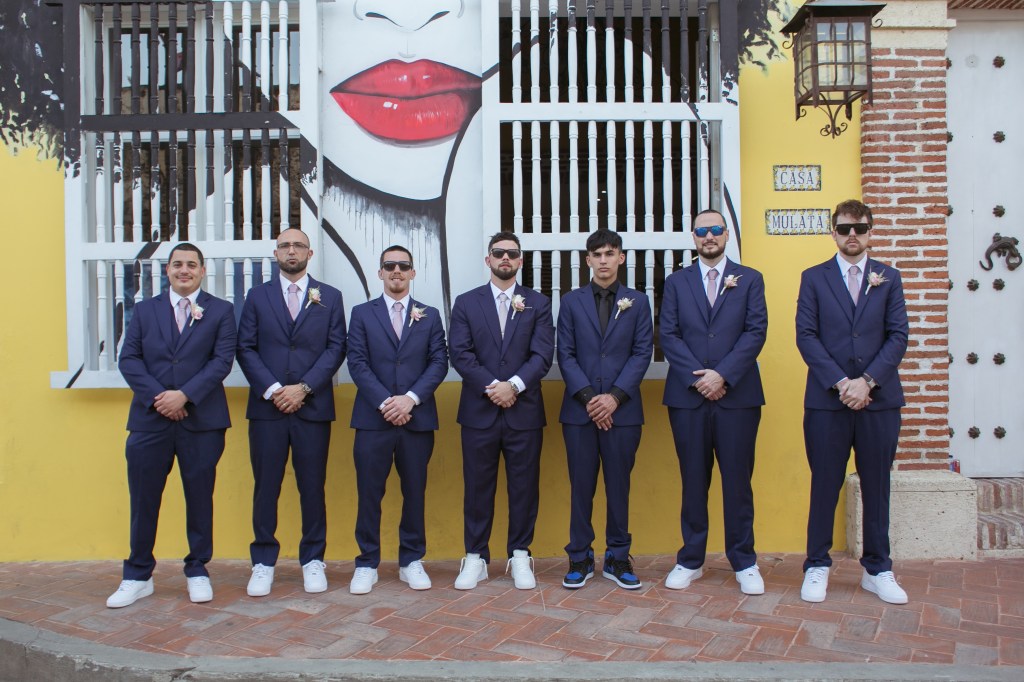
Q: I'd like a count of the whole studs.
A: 9